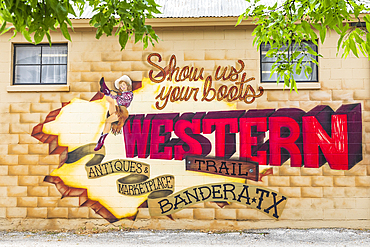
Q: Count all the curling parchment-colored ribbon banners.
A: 3